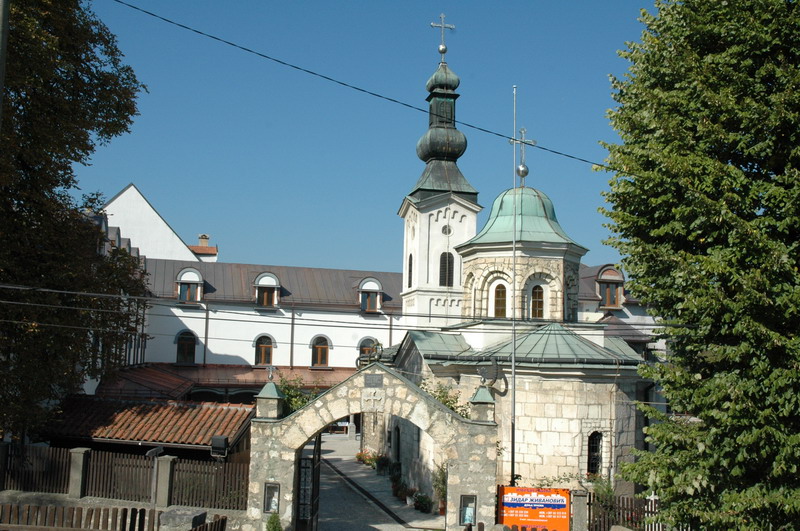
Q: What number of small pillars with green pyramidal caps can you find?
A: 2